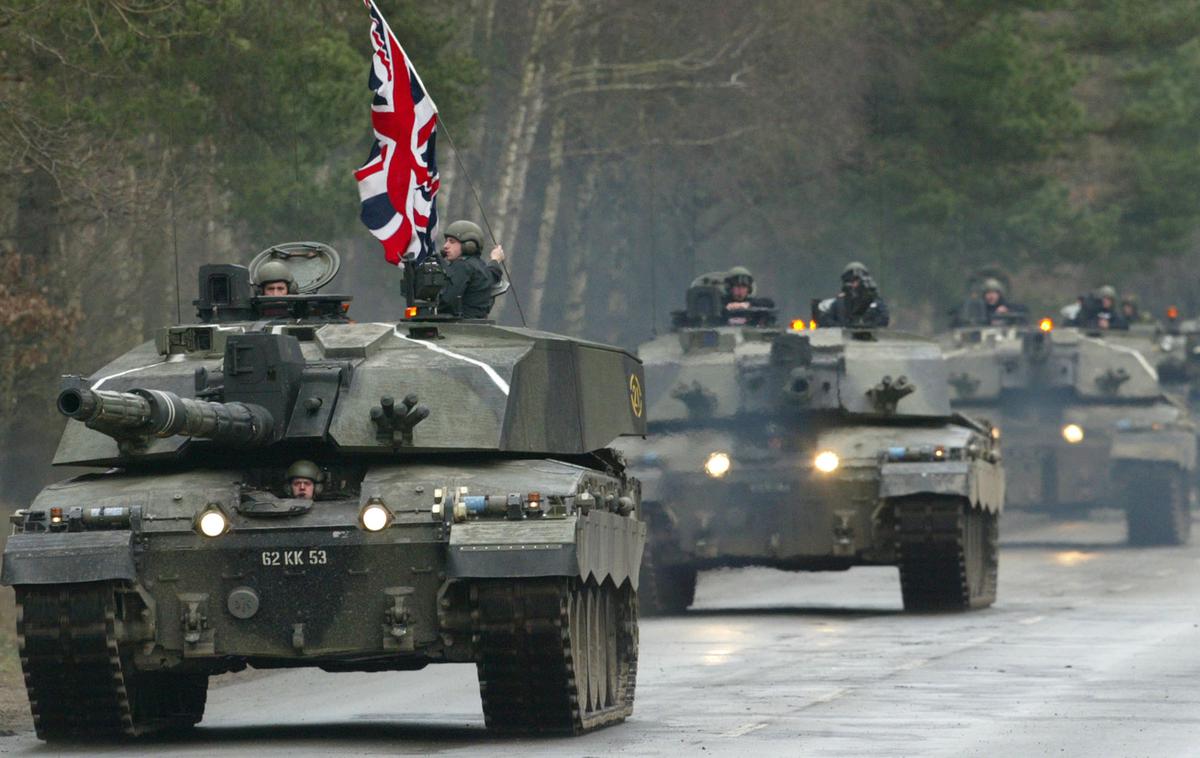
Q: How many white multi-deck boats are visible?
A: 0